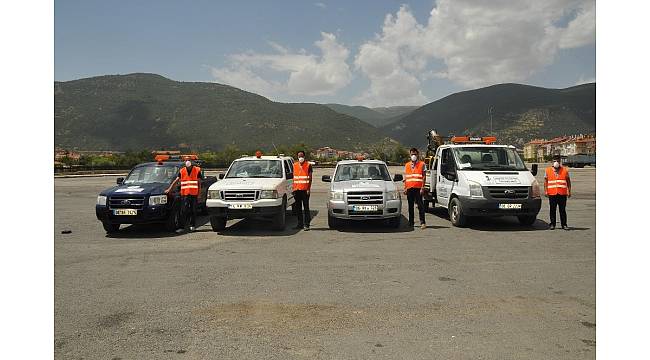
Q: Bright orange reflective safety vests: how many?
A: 4